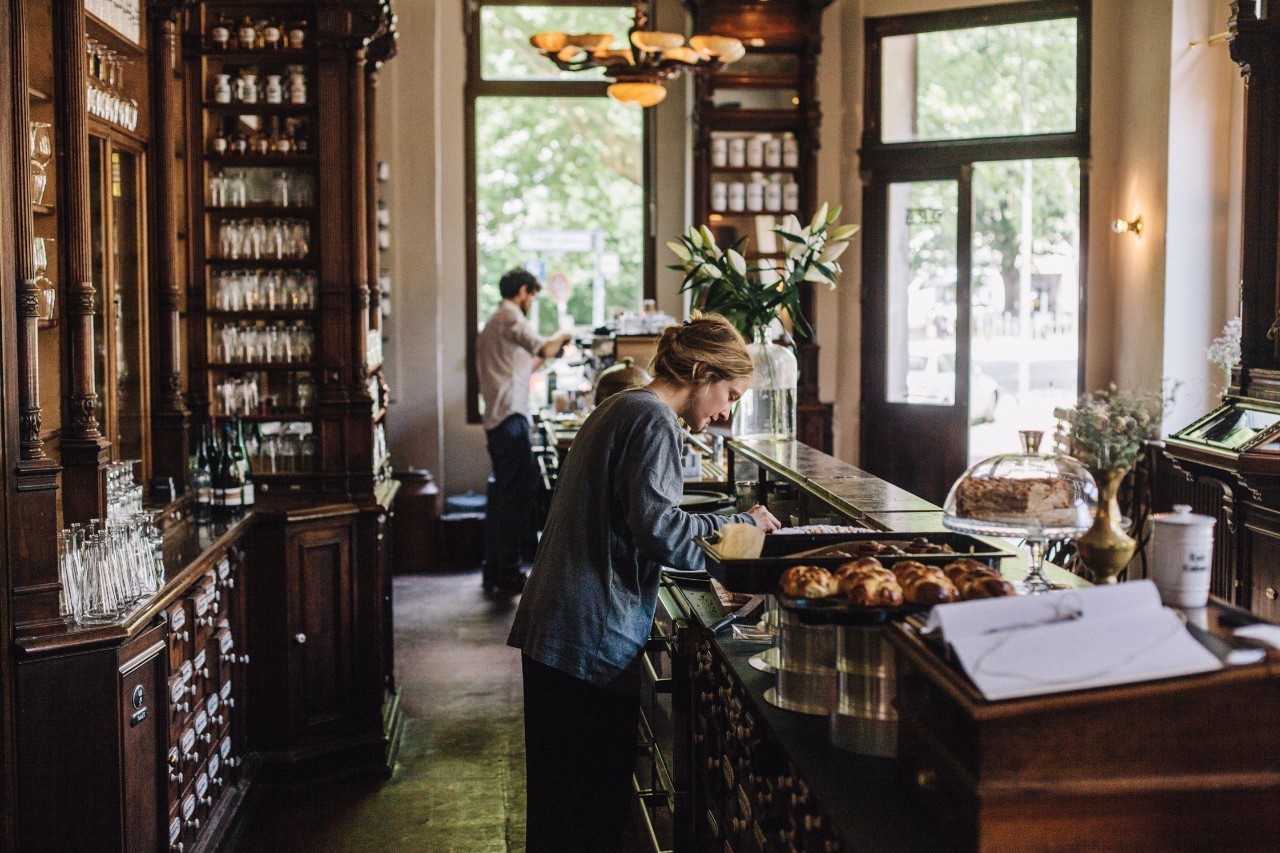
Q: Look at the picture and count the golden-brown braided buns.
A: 4